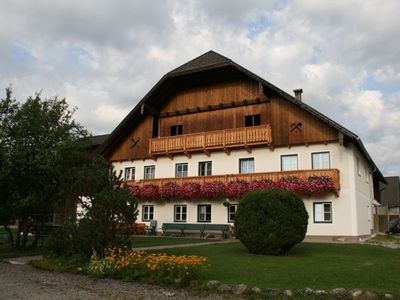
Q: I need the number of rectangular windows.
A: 14